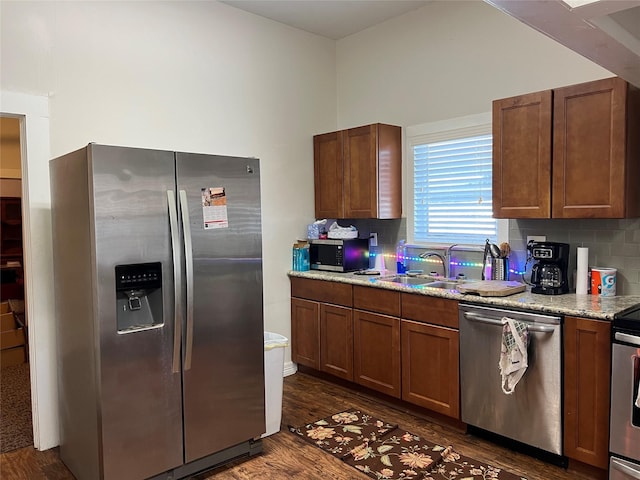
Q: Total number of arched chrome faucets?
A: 1